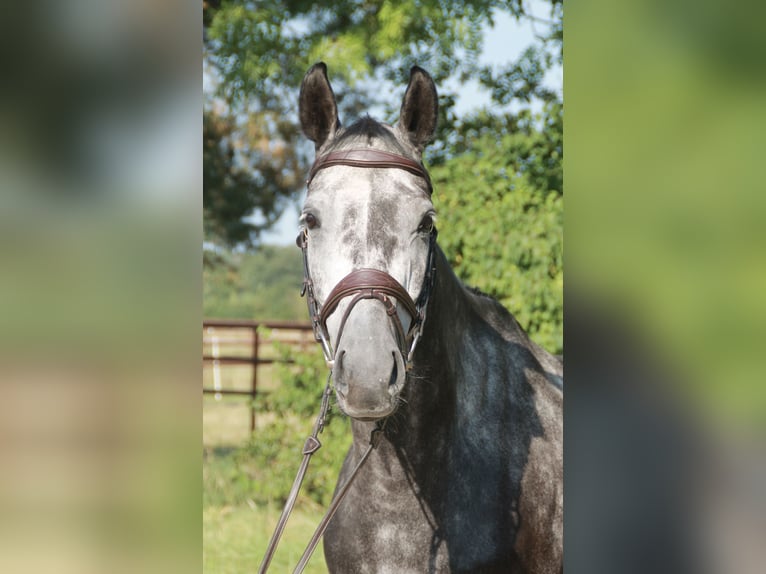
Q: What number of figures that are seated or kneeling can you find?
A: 0